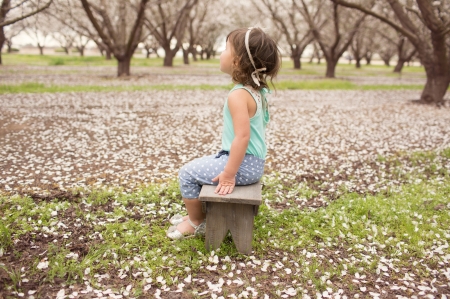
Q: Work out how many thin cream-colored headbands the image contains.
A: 1